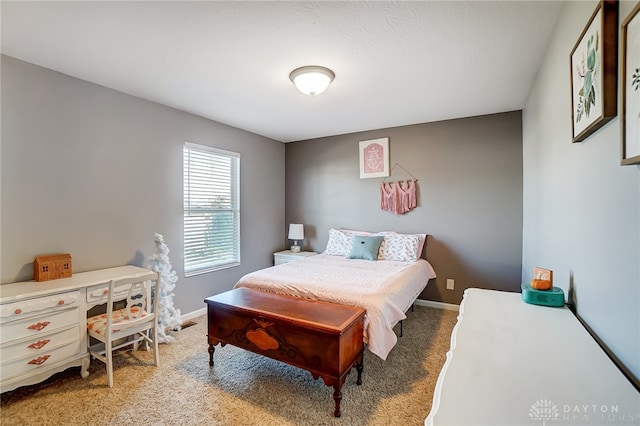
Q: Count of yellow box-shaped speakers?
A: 0